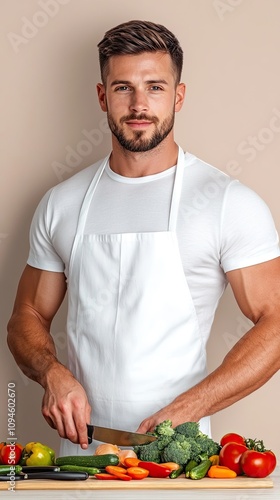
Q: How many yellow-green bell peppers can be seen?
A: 1